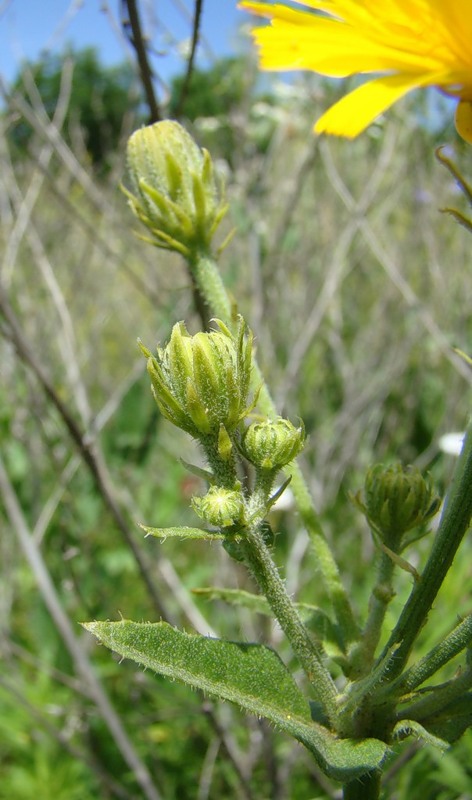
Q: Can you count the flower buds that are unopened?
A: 5